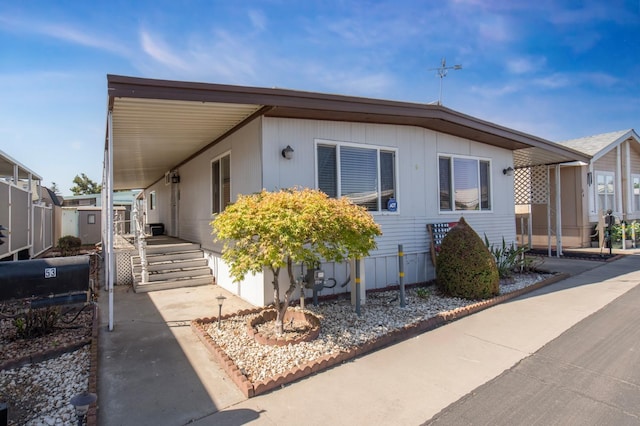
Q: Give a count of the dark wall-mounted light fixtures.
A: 3